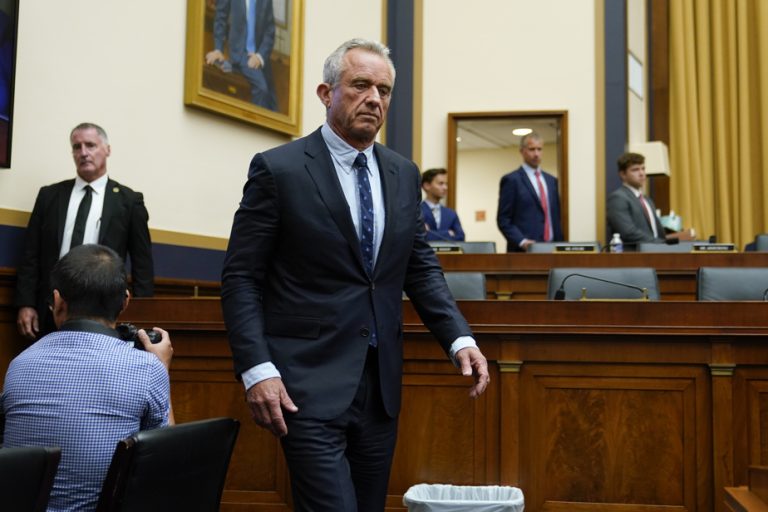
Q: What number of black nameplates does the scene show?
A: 3